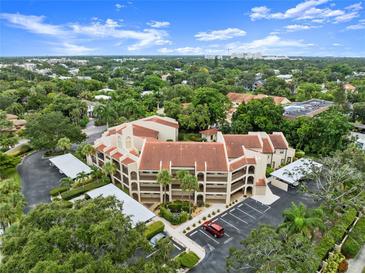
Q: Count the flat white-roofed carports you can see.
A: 3